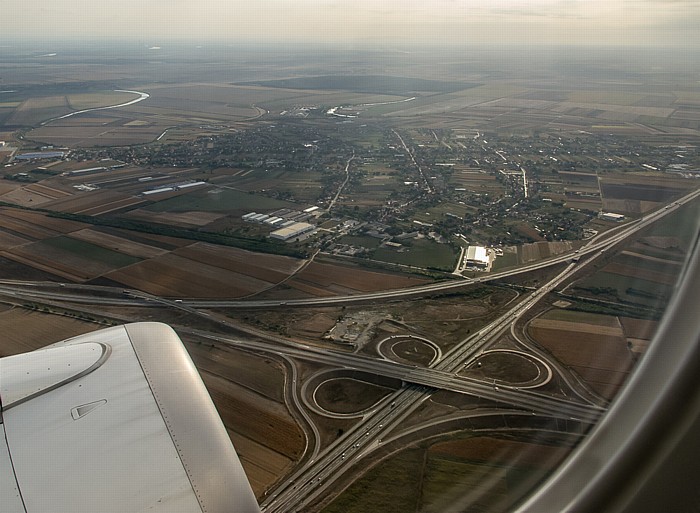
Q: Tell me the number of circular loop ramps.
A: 3